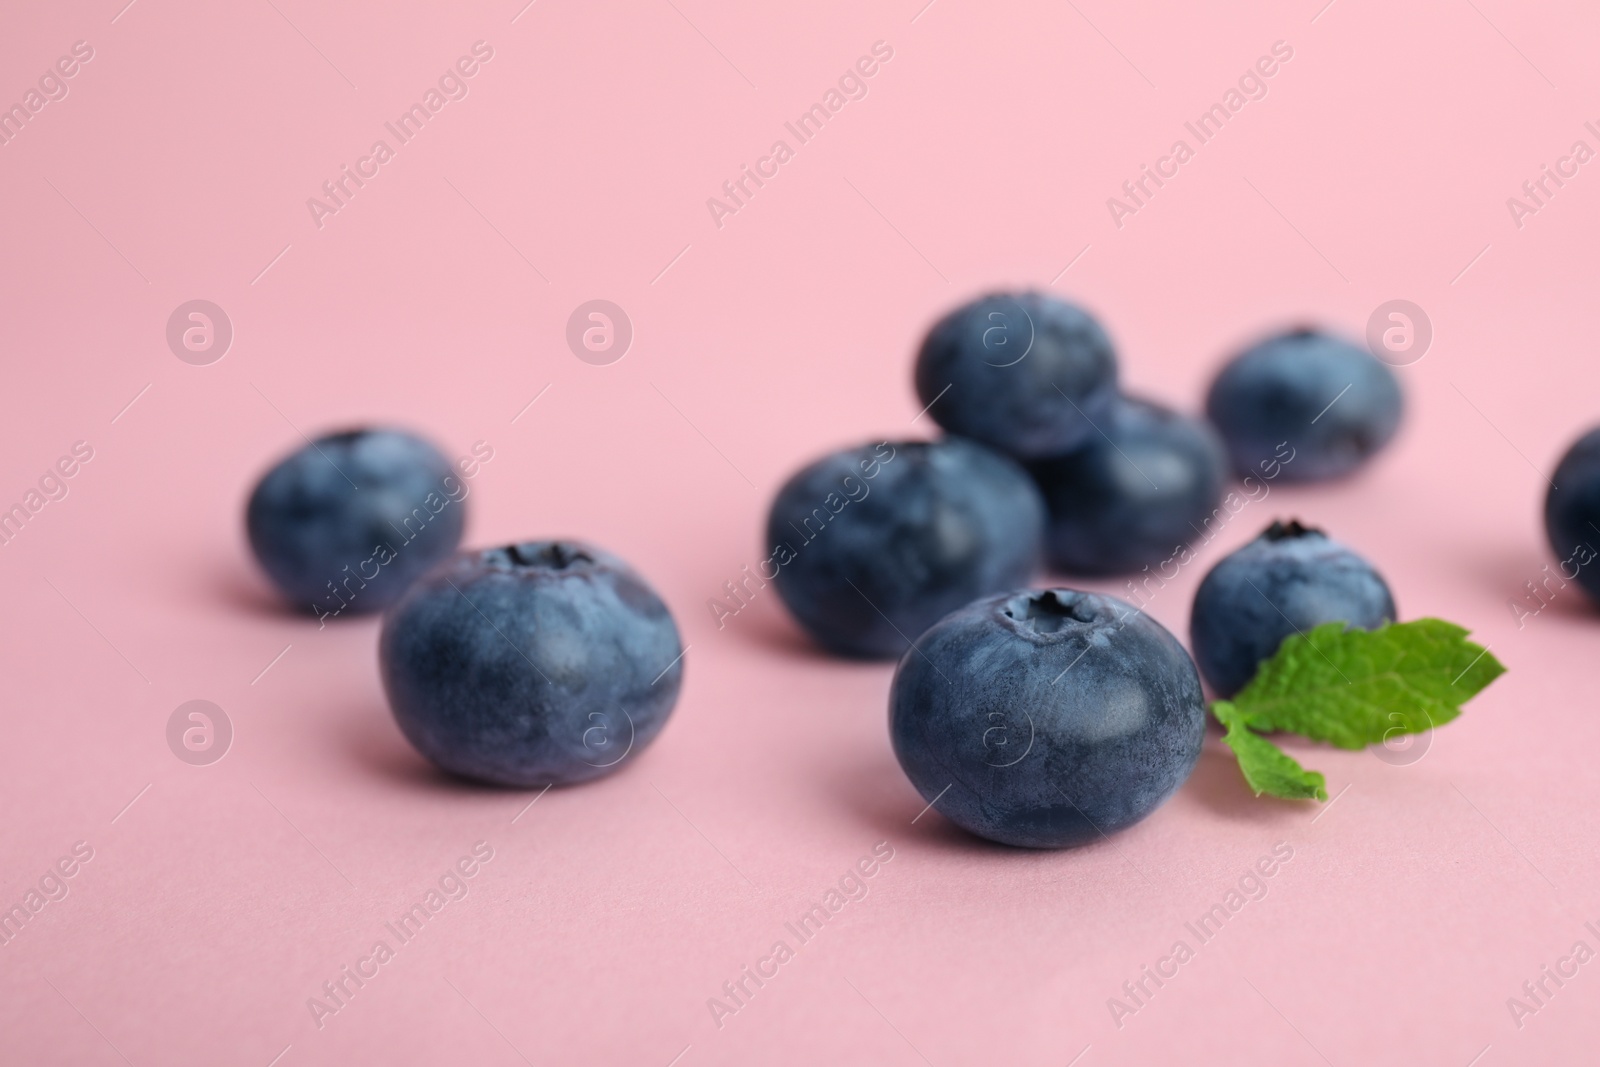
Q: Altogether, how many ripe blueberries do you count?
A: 9